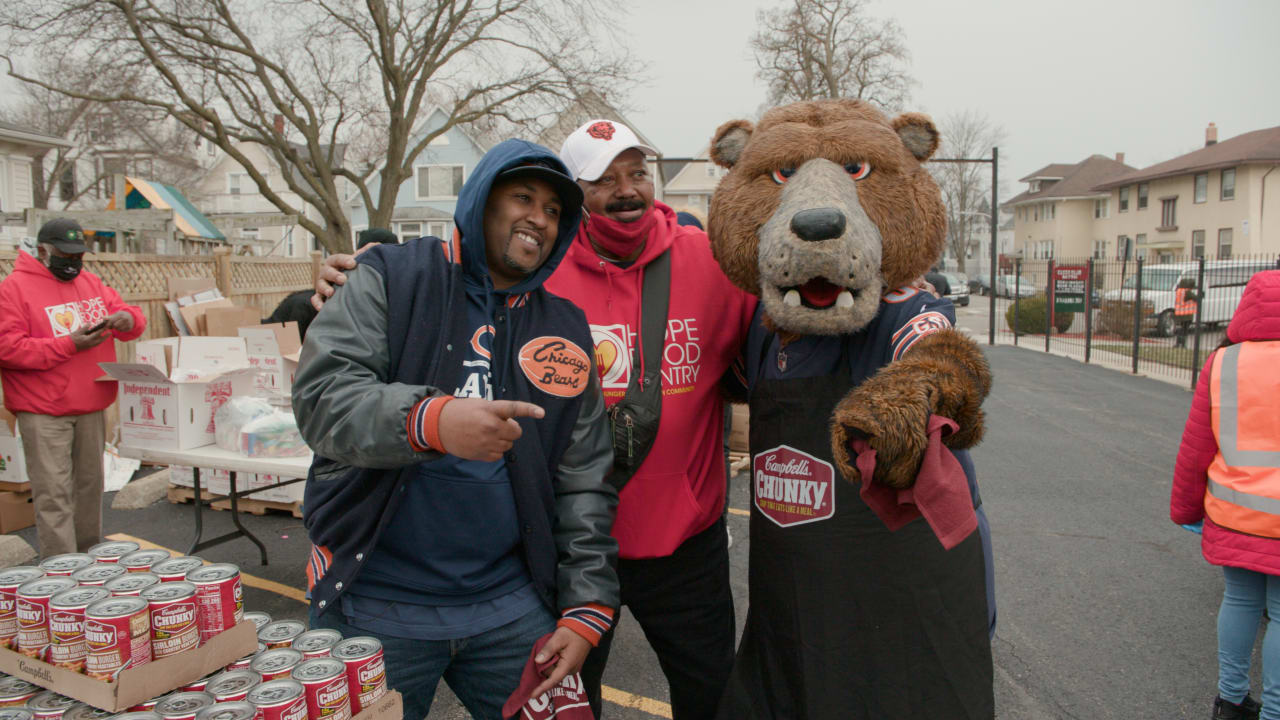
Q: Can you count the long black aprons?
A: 1